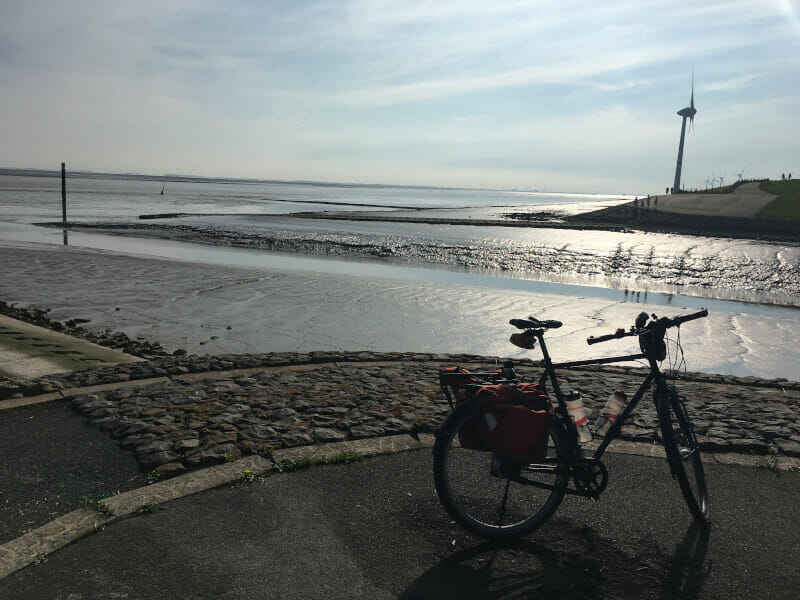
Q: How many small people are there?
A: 8